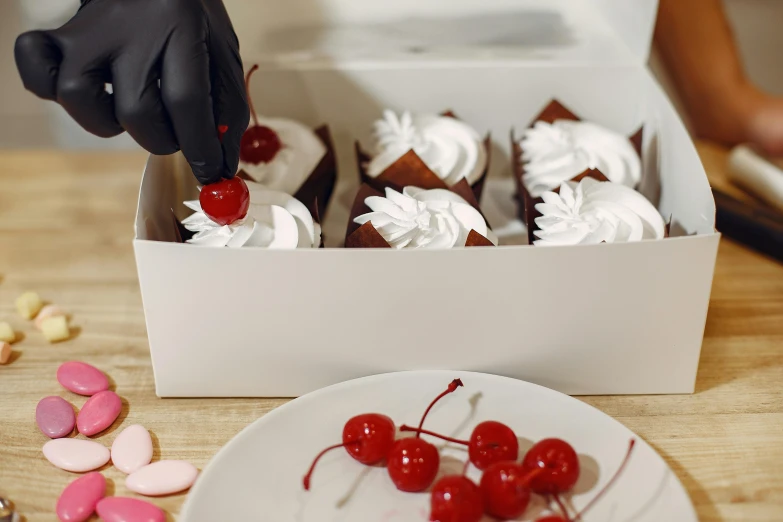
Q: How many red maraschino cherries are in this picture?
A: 9